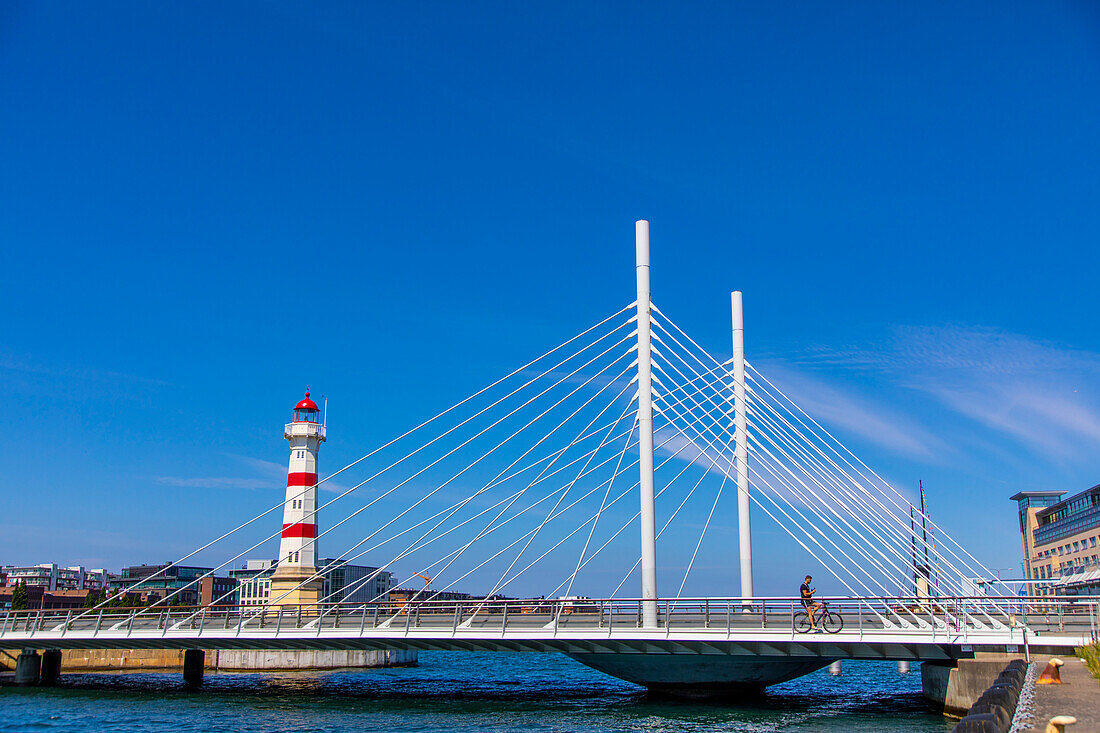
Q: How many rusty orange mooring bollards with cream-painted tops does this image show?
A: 2